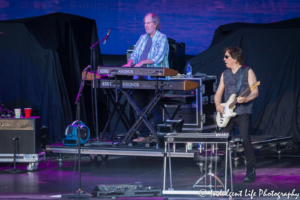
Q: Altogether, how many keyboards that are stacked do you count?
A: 2